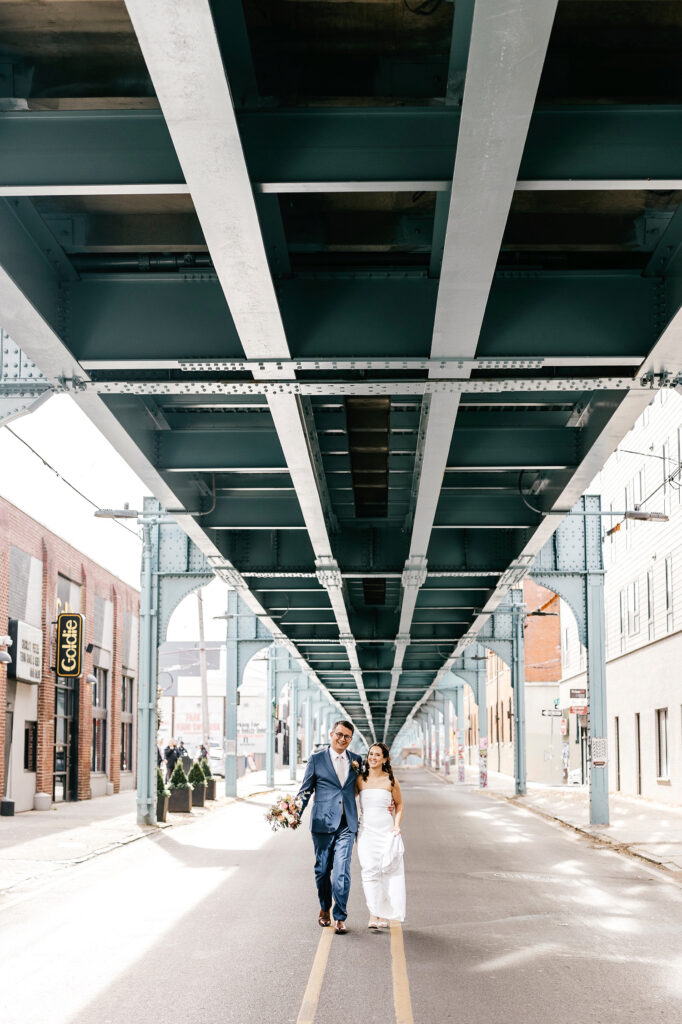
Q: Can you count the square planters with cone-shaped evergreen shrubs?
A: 4